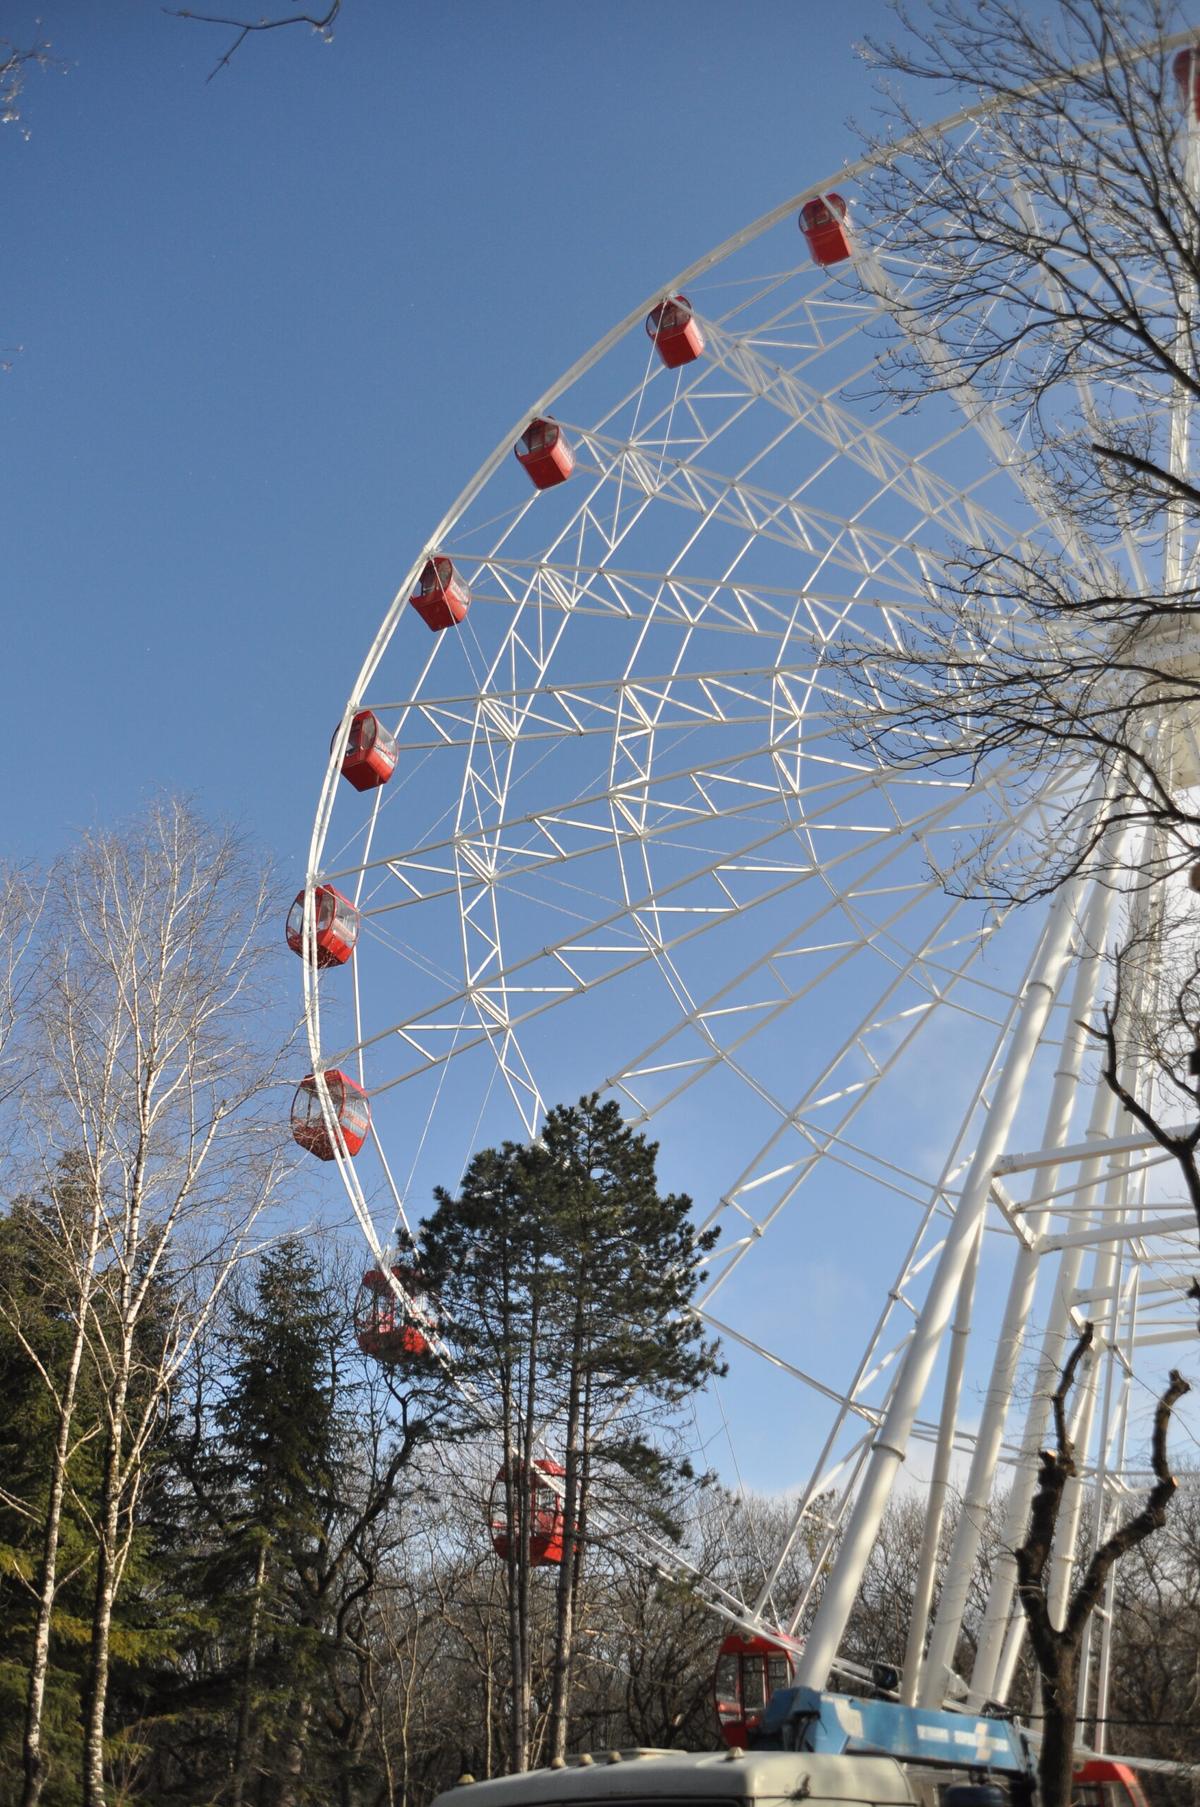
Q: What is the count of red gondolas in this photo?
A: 12